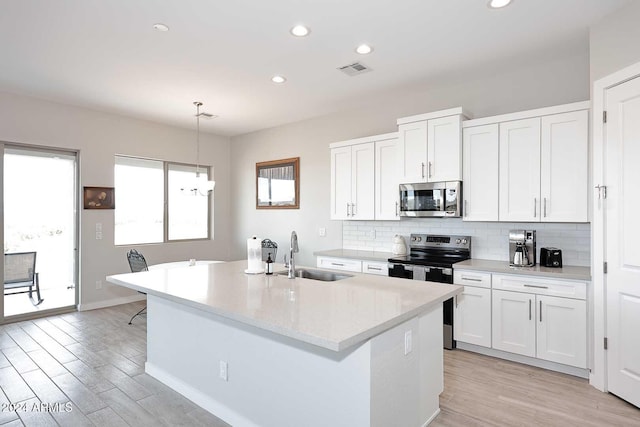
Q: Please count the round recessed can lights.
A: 4